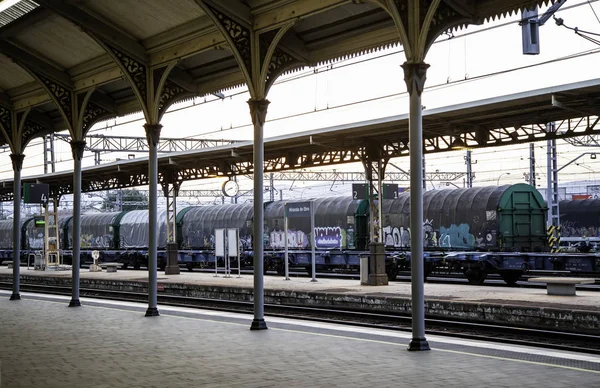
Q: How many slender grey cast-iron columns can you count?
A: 5